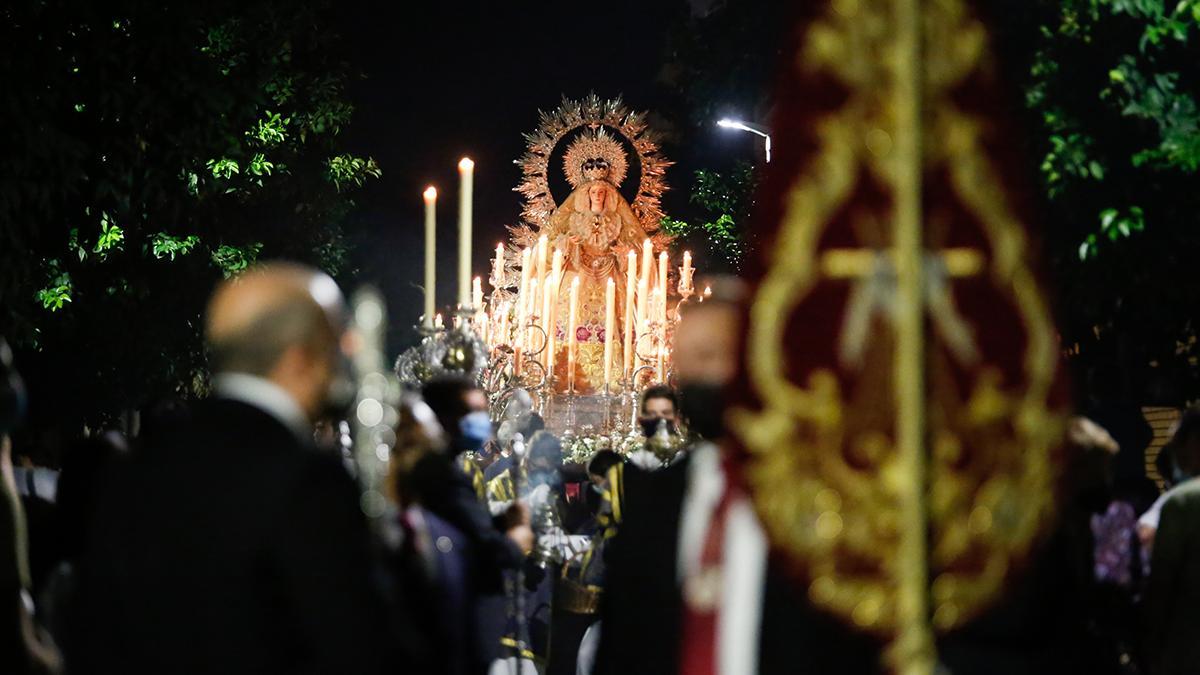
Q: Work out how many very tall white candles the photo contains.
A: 2